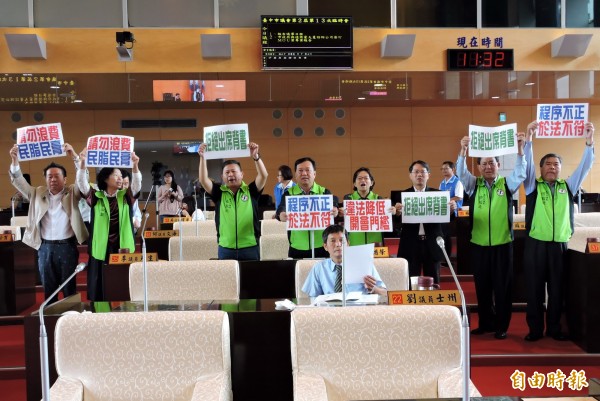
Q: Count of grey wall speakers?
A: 4